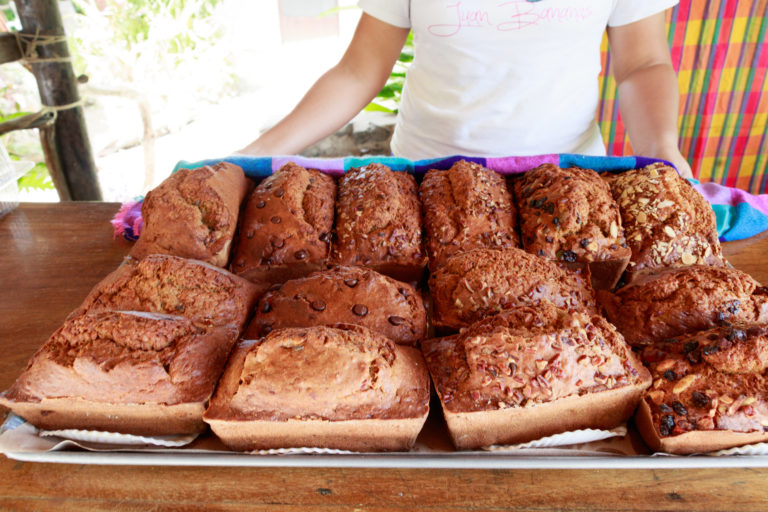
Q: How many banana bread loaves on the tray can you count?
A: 14